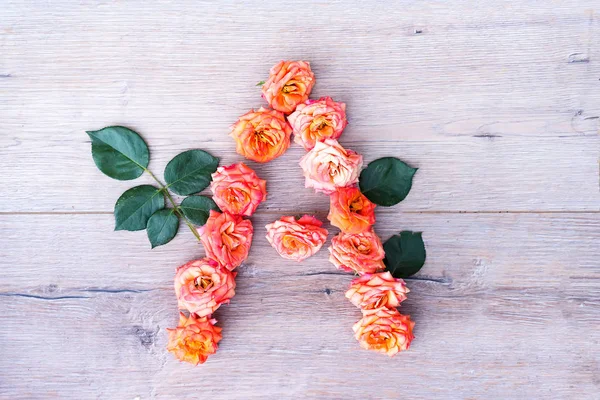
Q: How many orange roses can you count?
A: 13